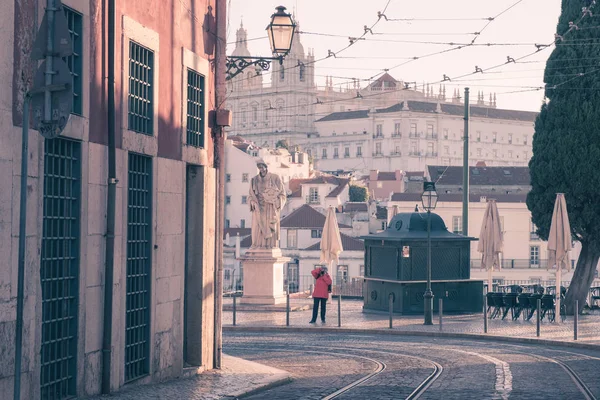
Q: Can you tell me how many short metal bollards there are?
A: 8